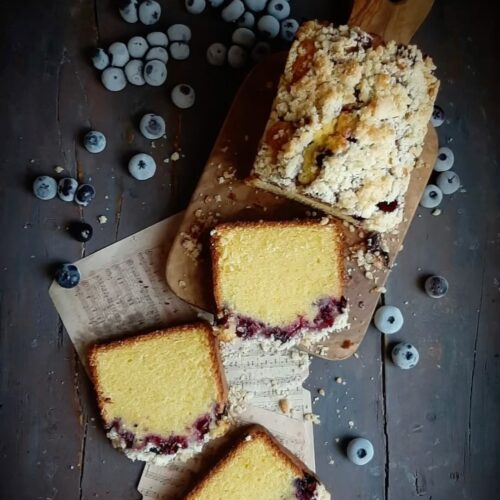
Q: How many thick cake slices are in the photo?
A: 3